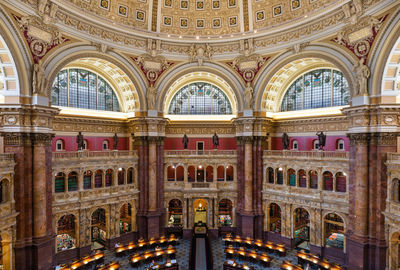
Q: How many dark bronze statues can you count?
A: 6